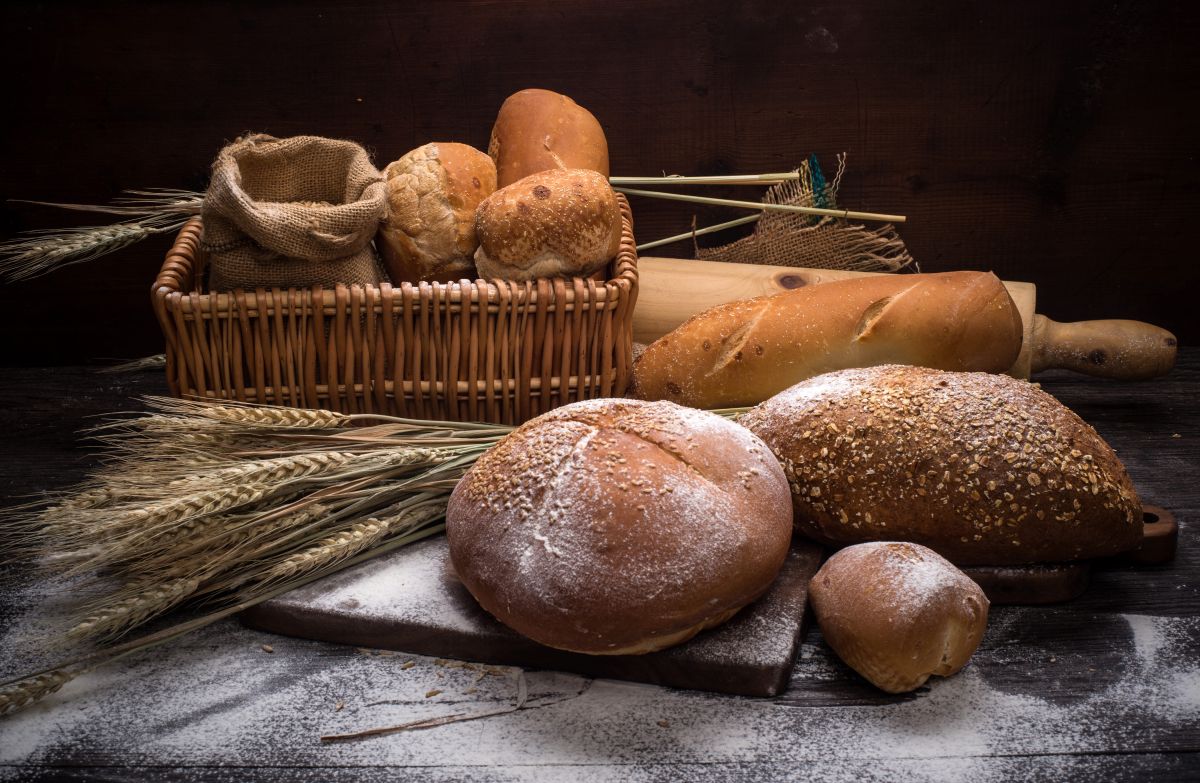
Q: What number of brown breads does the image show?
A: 7